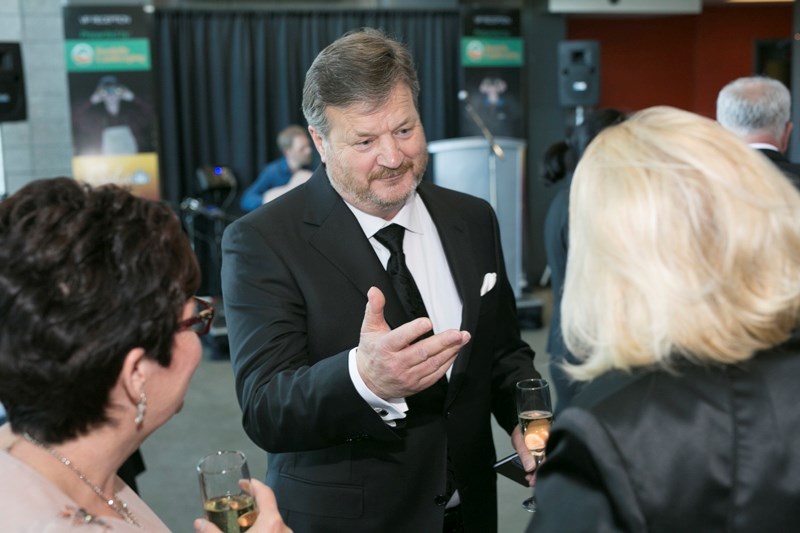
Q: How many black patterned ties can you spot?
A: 1